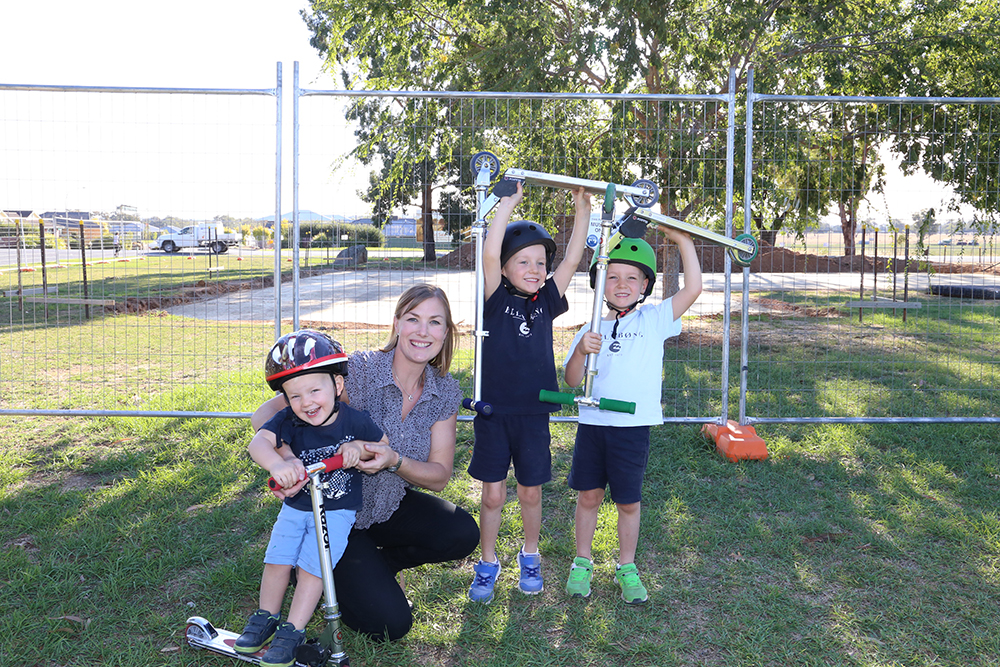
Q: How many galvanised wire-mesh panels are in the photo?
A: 3